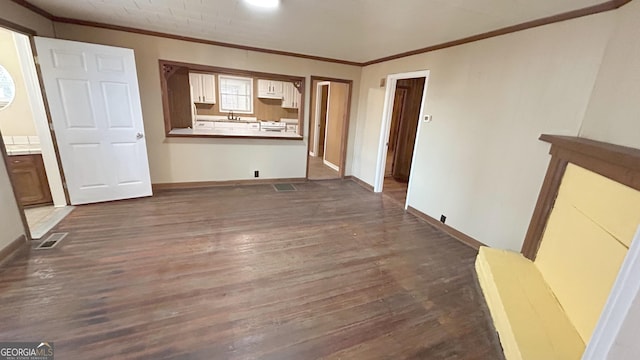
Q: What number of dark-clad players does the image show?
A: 0